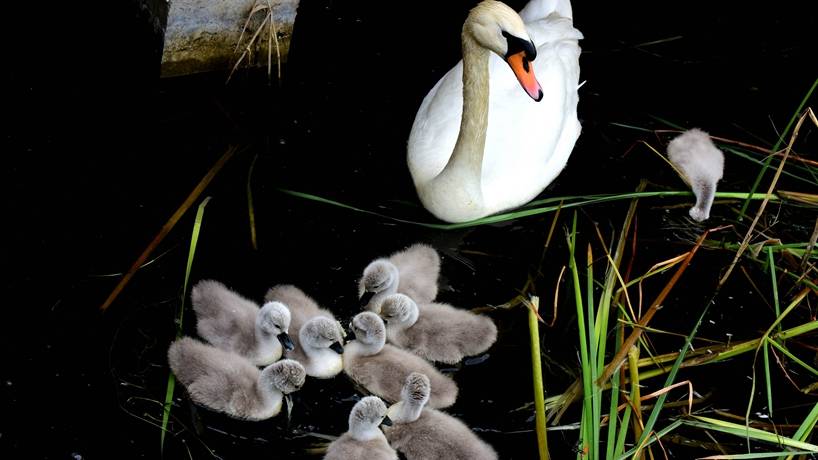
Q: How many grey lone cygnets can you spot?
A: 1